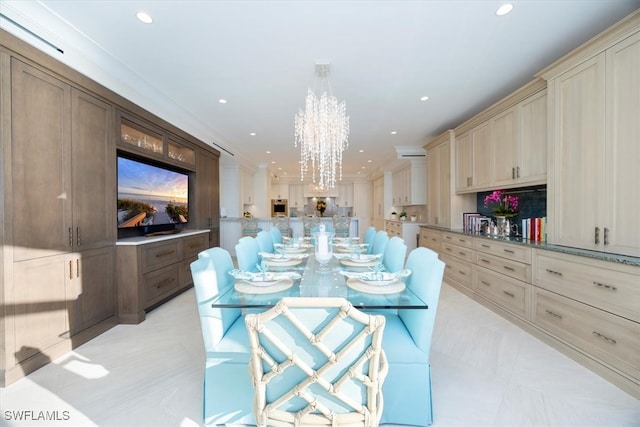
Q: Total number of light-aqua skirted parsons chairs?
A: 8